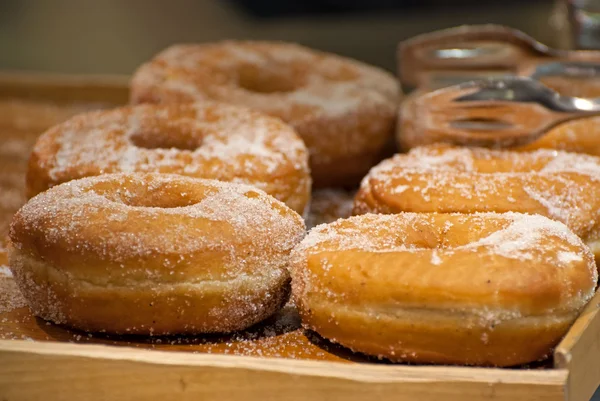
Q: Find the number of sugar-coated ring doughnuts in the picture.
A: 6